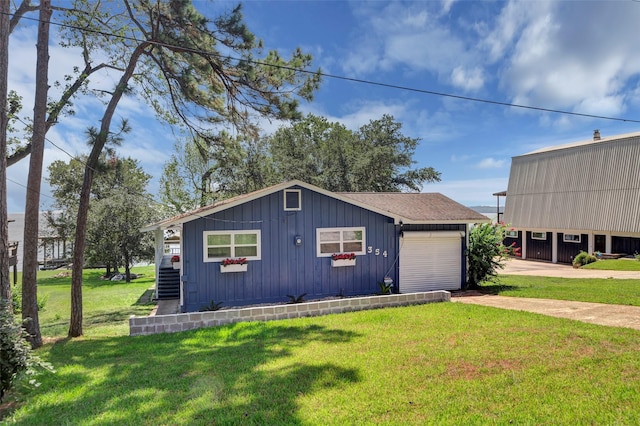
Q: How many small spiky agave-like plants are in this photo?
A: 3